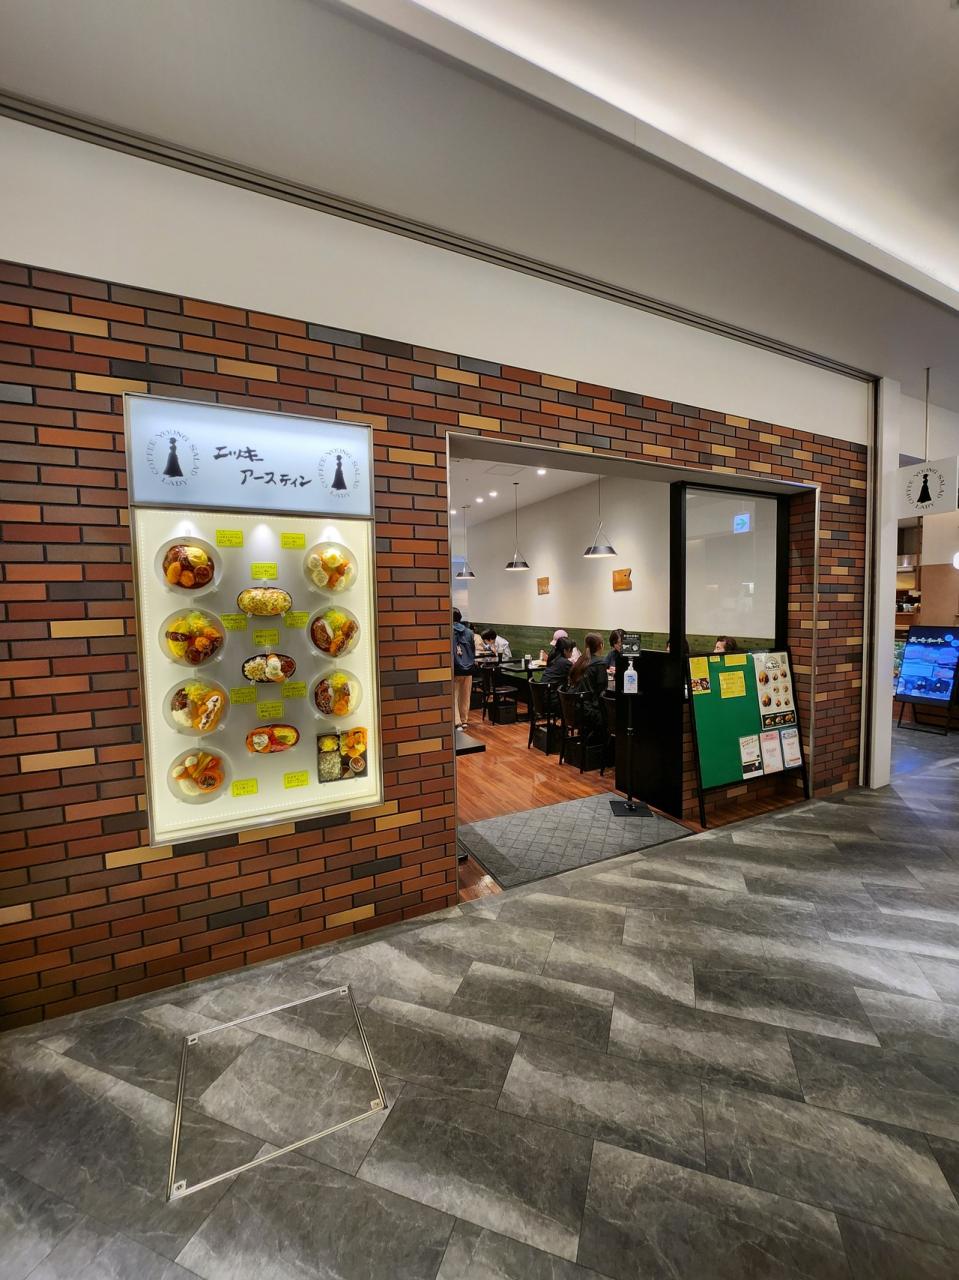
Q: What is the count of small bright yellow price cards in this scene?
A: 11